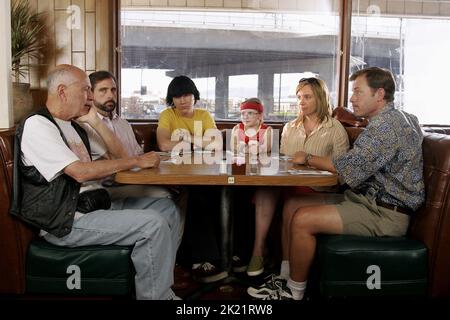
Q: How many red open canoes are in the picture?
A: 0